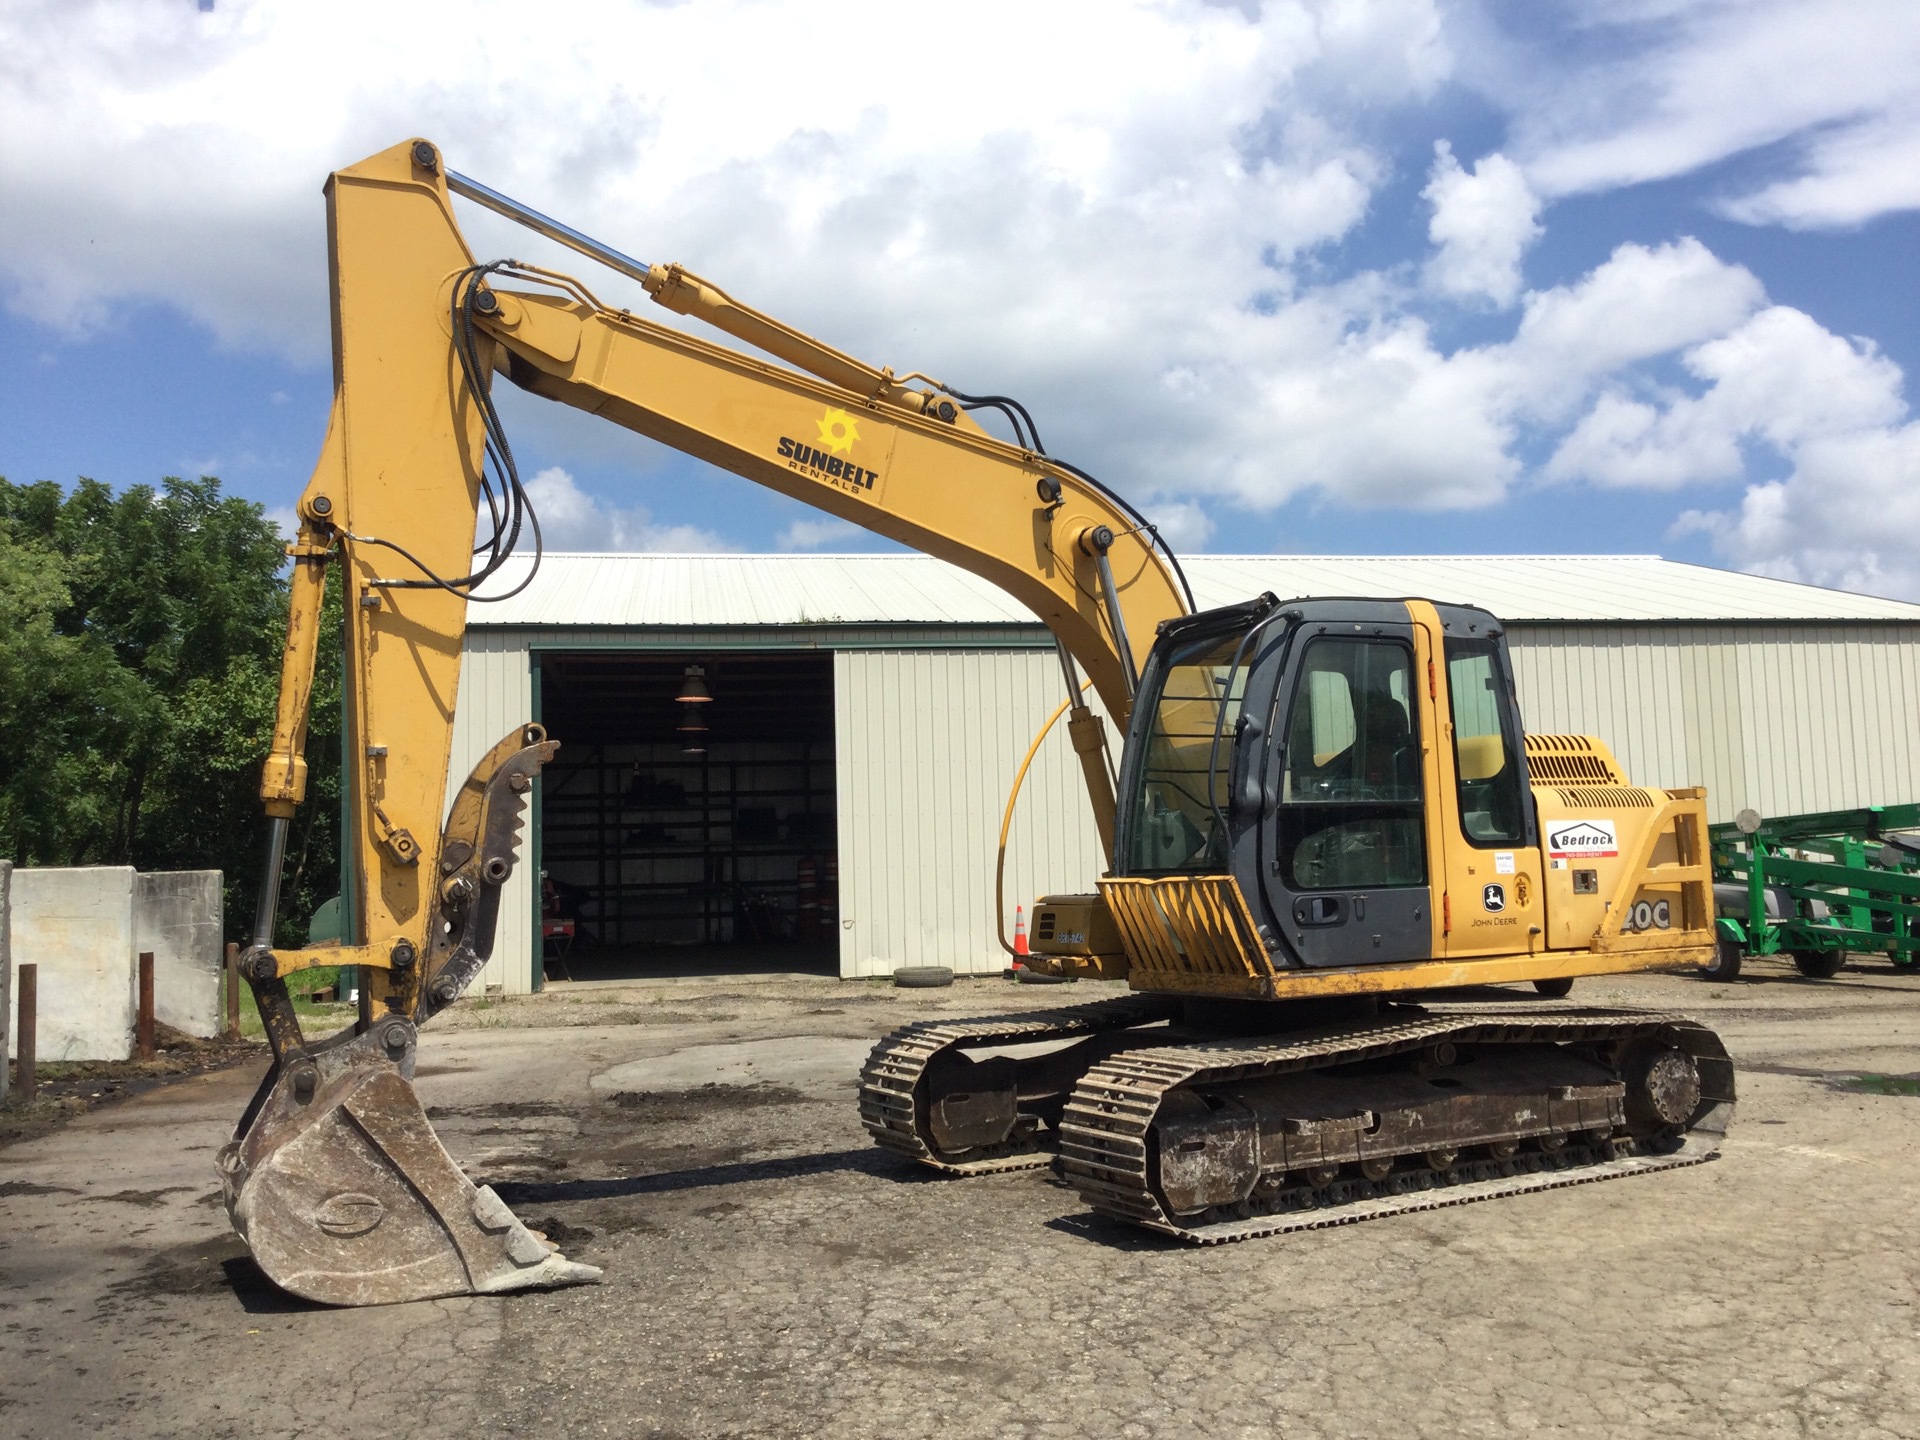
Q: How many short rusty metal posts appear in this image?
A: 3